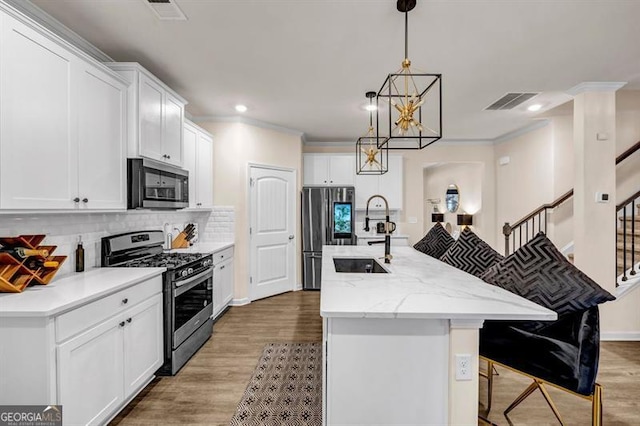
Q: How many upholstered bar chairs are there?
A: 3